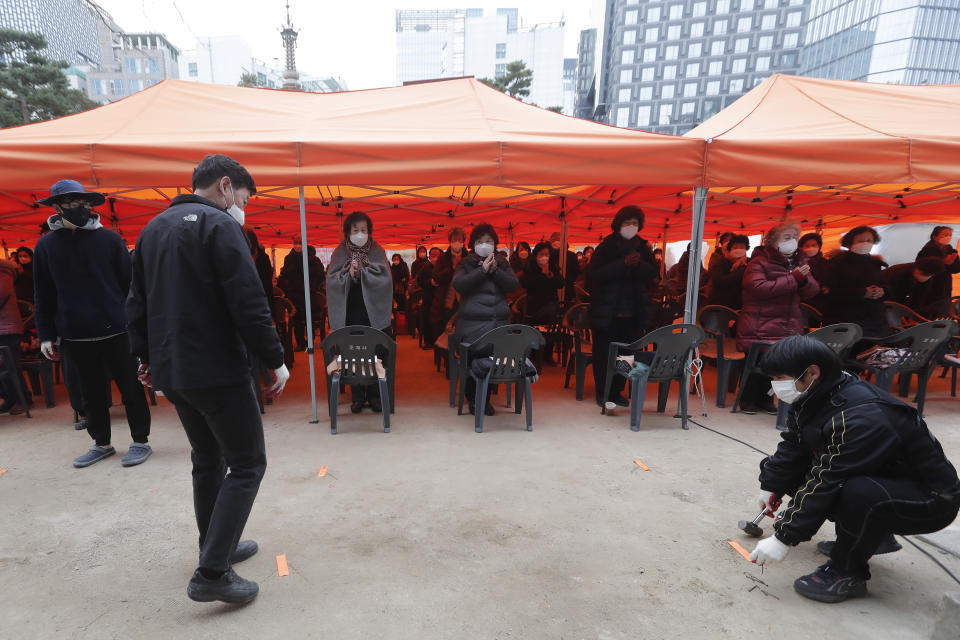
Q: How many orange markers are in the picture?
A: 5